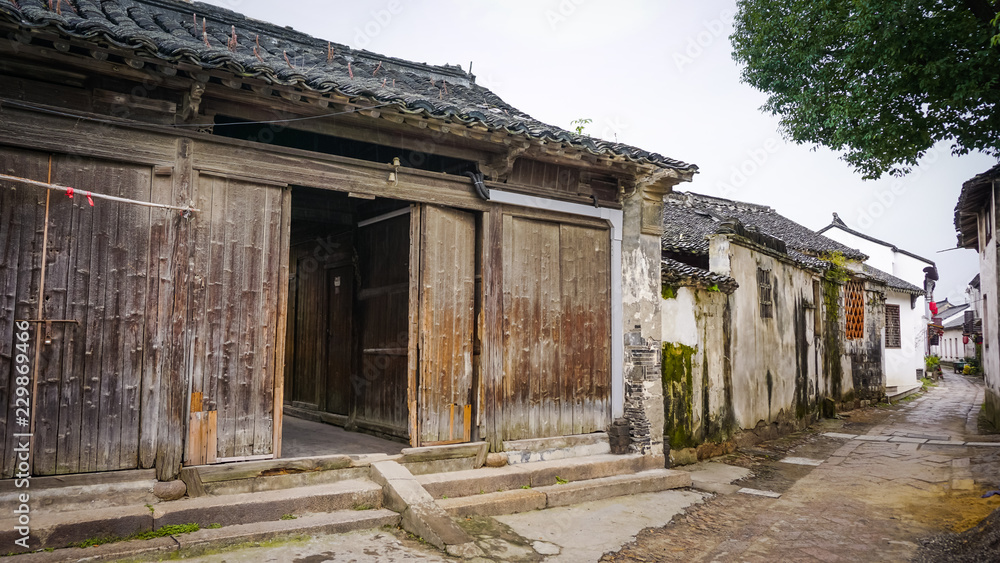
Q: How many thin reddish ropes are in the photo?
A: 2